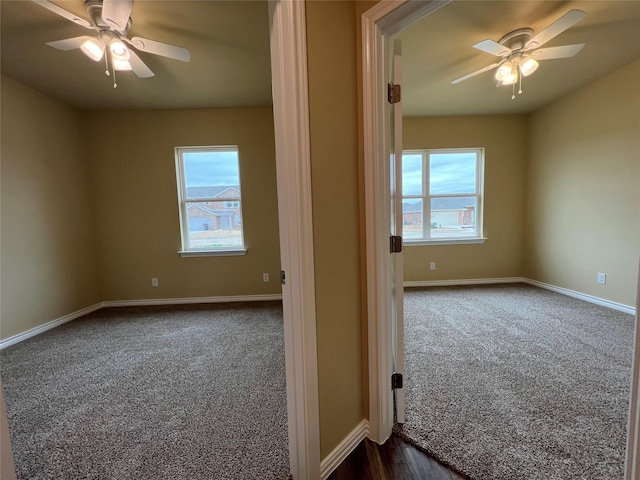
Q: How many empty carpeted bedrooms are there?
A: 2